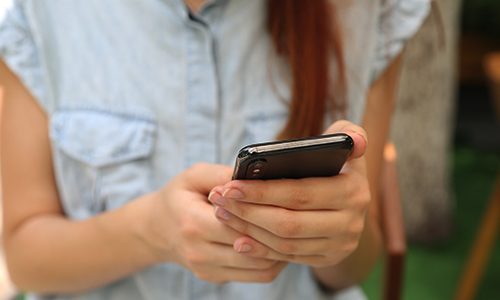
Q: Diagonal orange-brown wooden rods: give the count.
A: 1